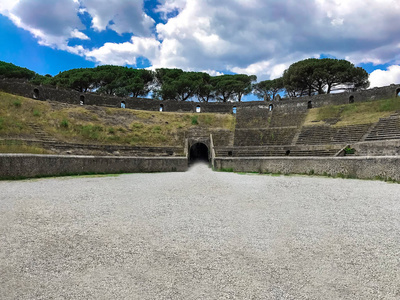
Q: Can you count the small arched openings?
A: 10